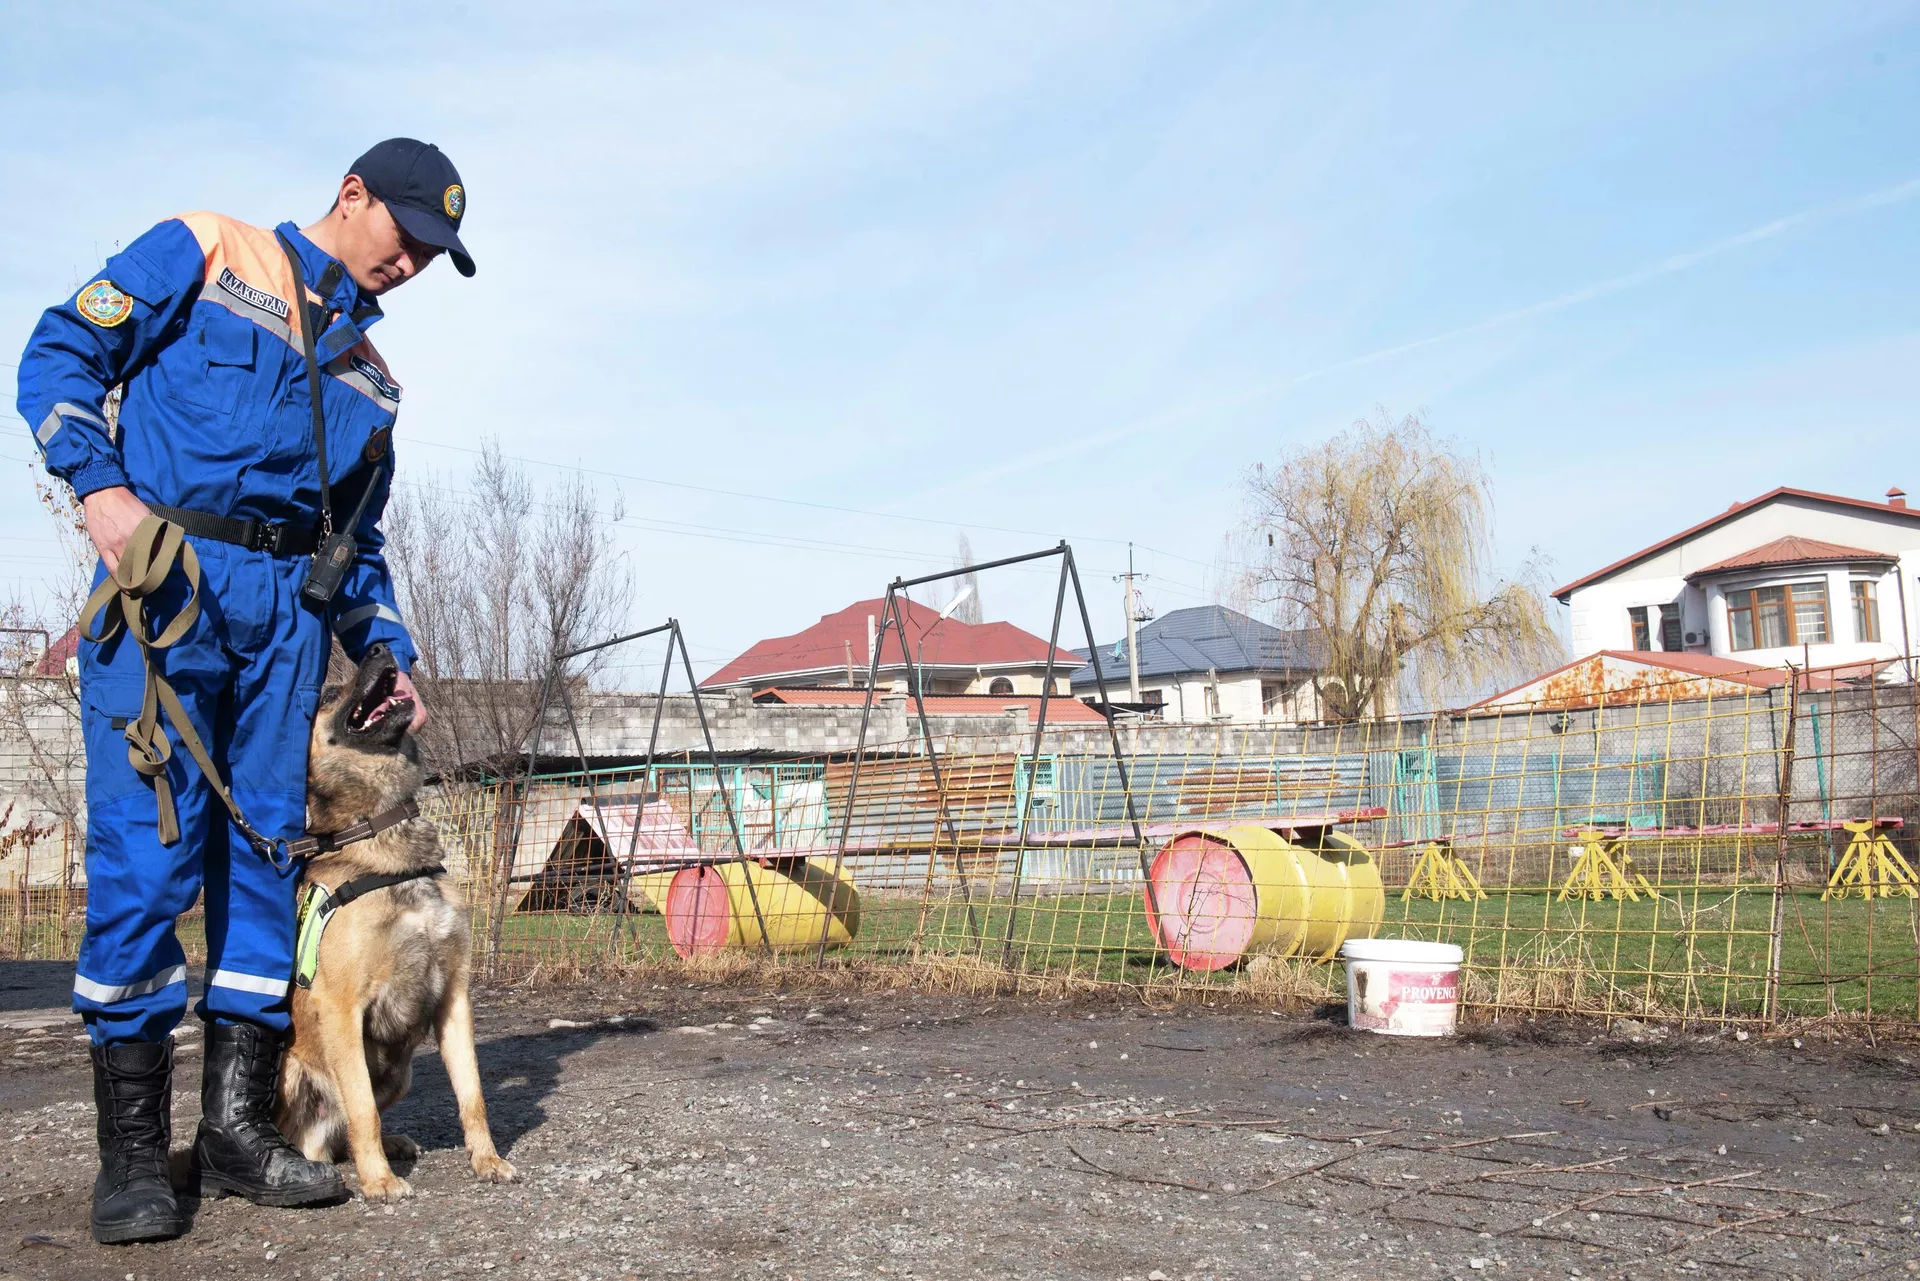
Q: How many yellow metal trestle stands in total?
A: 3